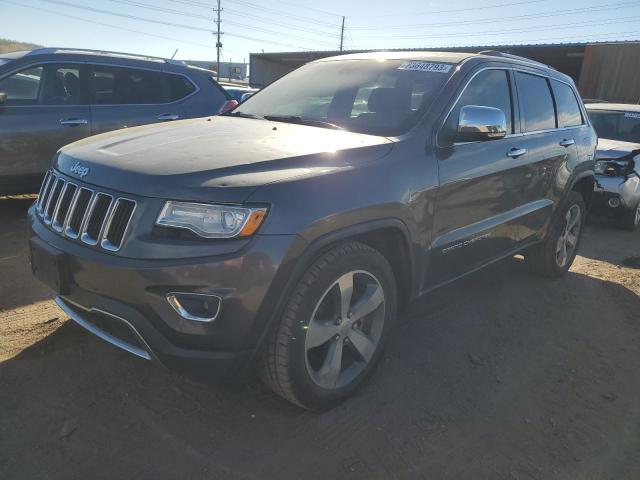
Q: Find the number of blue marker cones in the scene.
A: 0